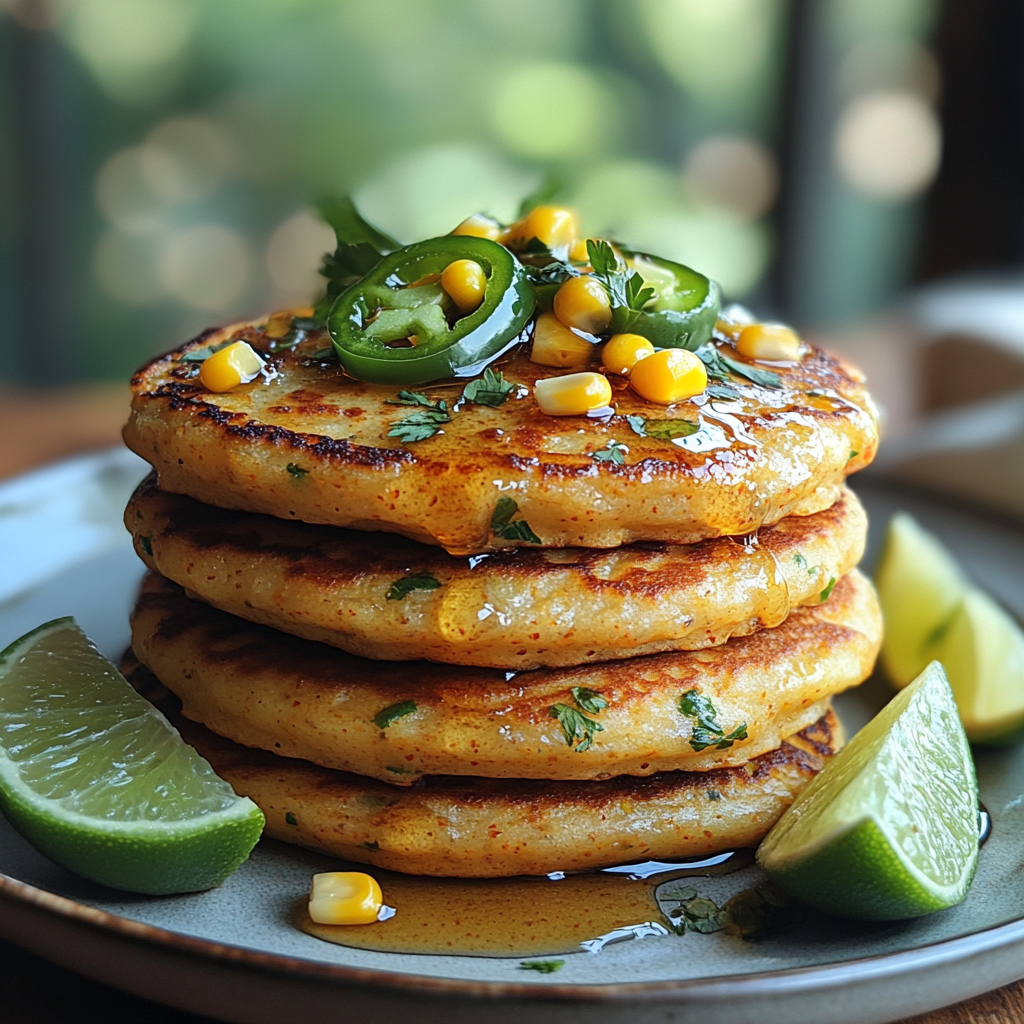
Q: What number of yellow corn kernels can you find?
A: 12